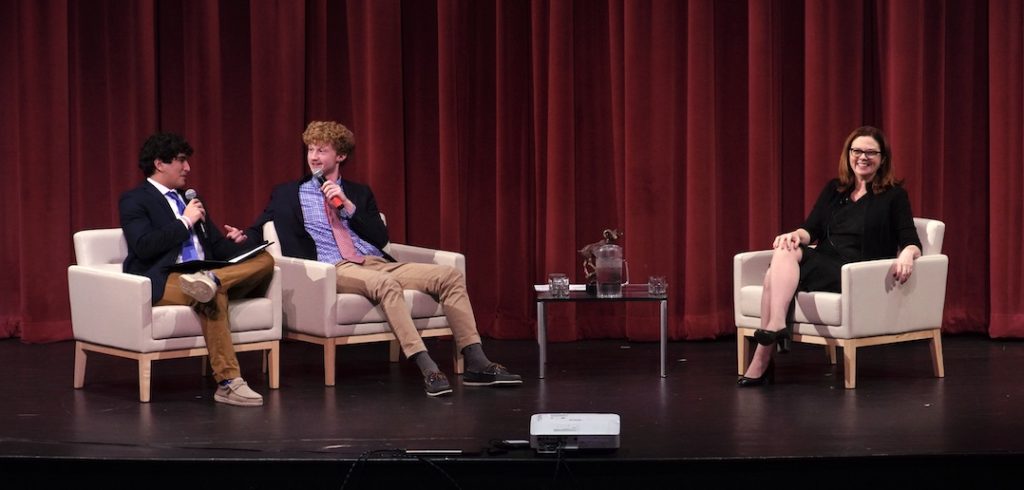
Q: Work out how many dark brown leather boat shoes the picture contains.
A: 2